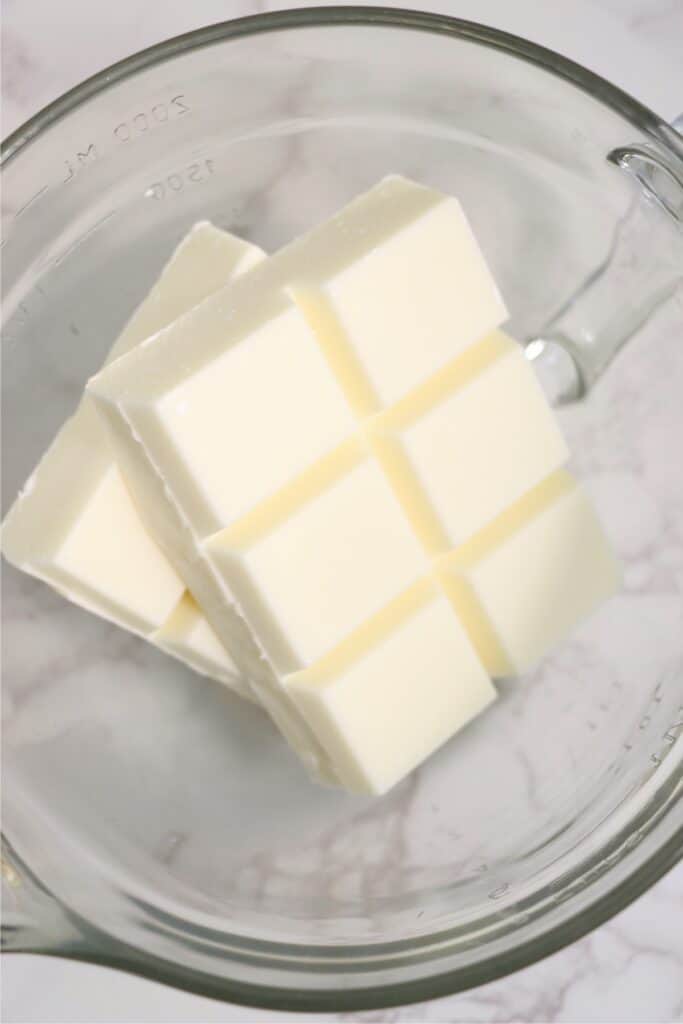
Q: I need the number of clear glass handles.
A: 1